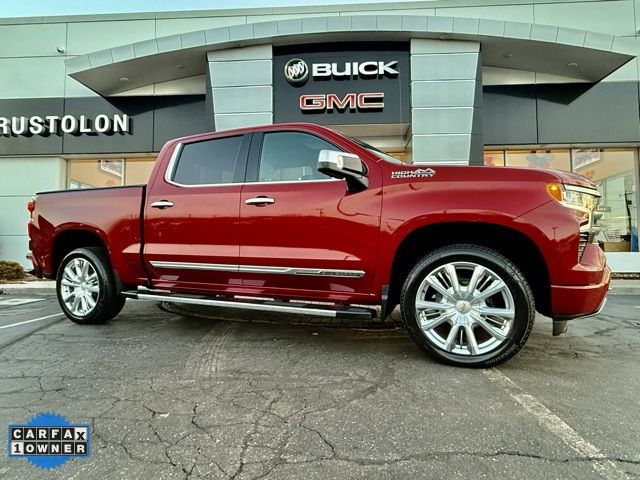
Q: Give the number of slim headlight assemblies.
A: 1